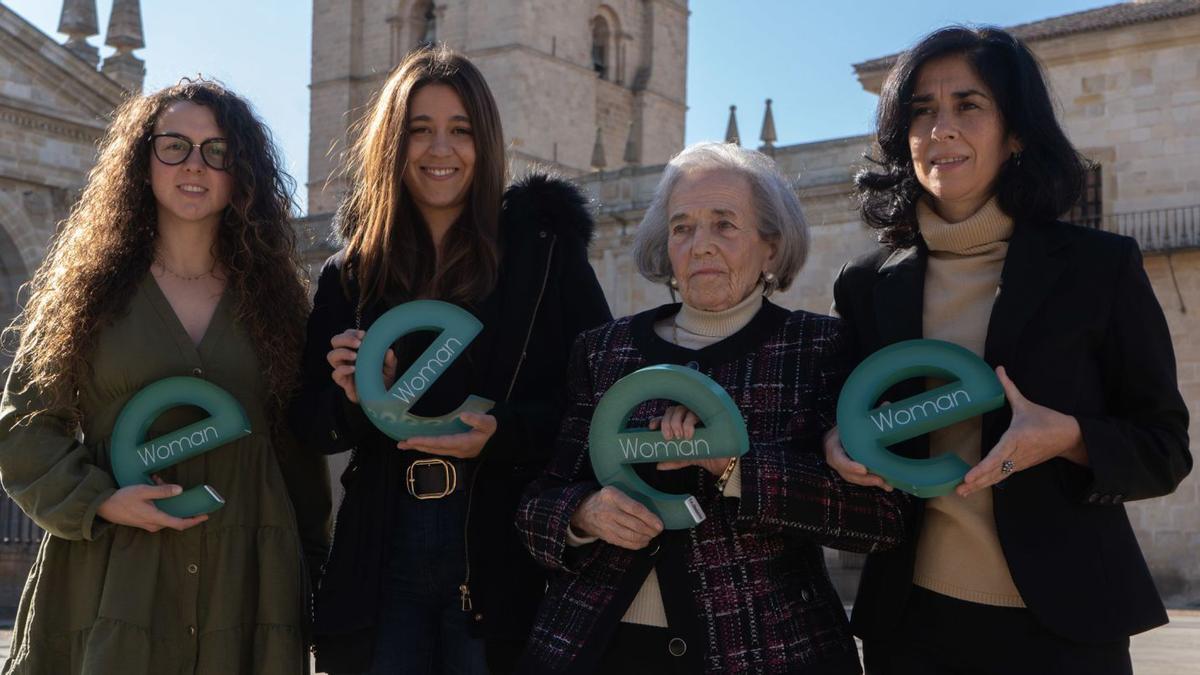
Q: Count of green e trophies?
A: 4